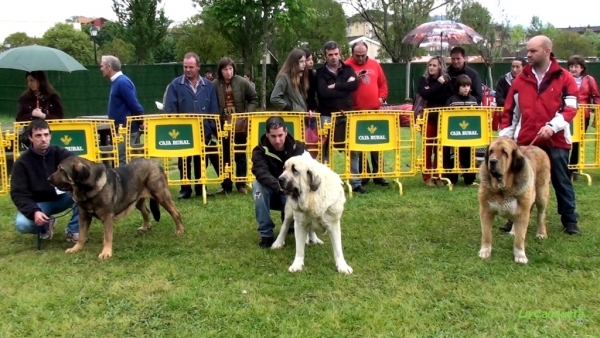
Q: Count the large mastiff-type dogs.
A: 3